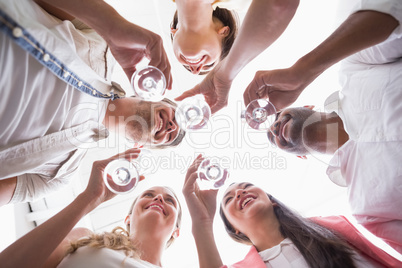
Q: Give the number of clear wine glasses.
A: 5